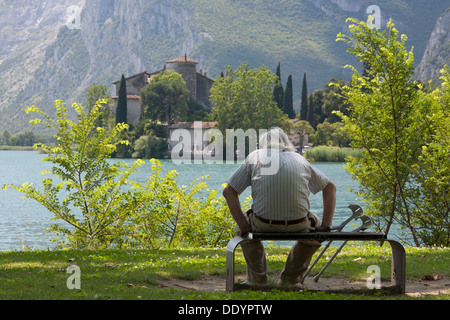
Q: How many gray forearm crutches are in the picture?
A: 2